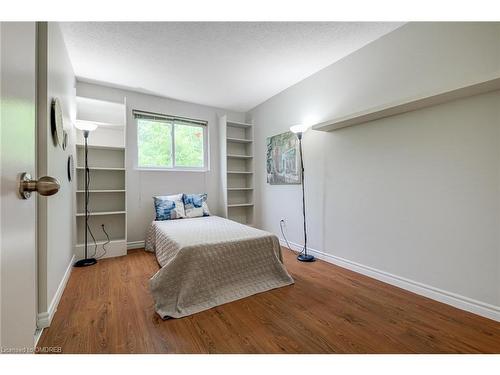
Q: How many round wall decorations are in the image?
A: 3